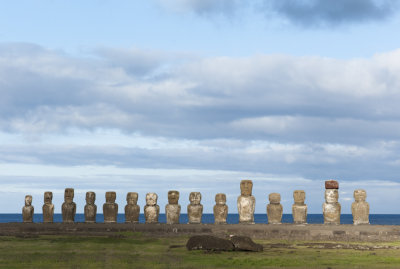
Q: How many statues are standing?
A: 15